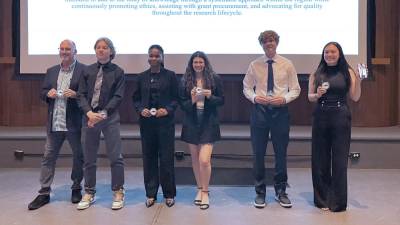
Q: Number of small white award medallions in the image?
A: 6